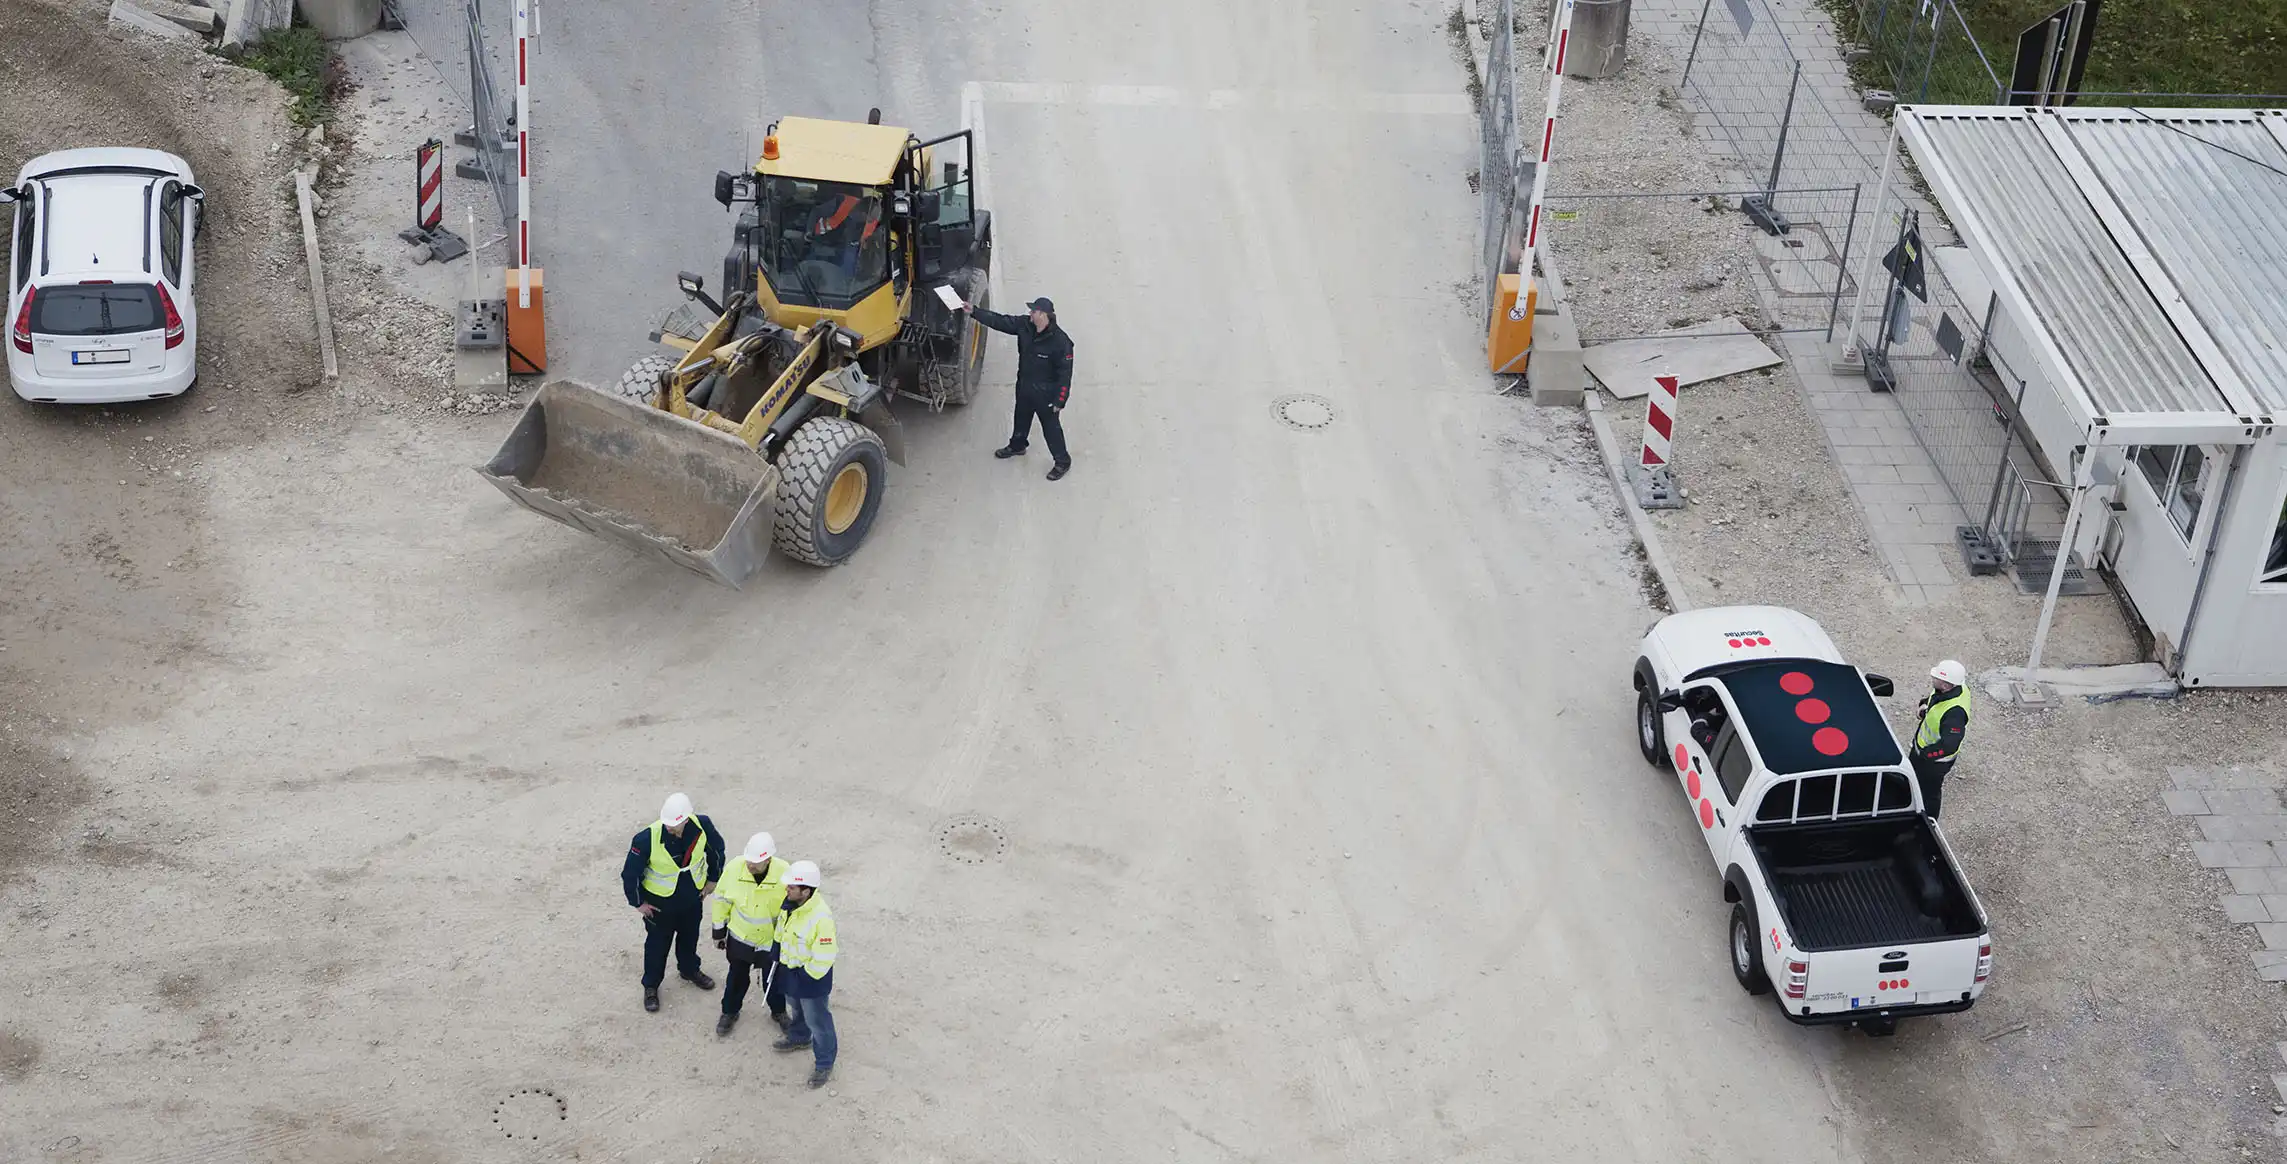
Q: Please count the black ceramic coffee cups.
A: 0